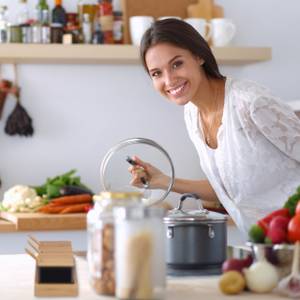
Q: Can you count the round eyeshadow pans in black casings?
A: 0